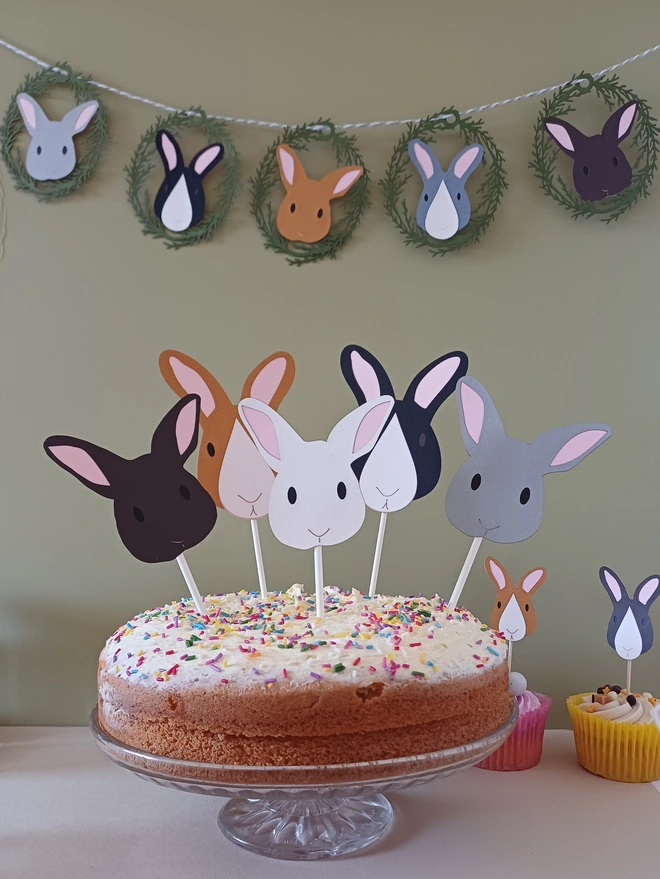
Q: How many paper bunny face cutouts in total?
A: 12